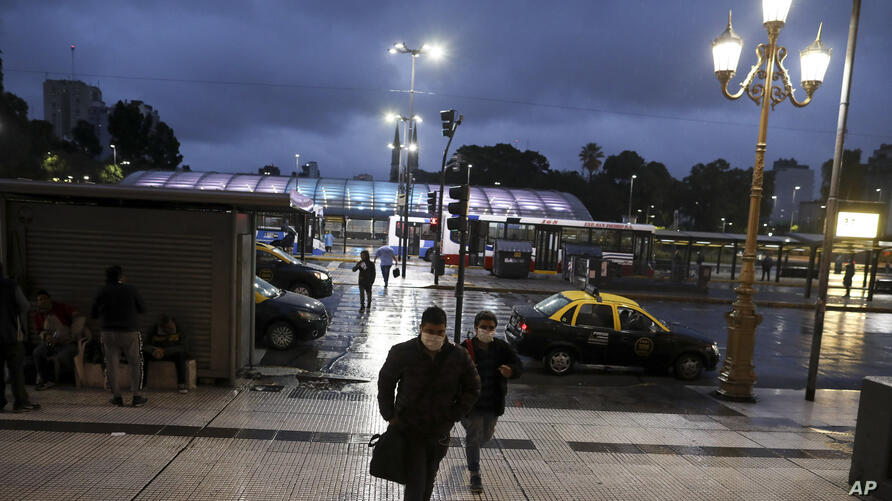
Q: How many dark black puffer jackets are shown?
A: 1